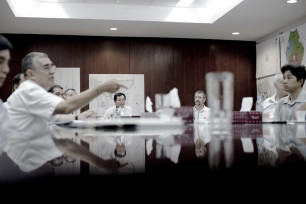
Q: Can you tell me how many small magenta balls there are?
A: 0